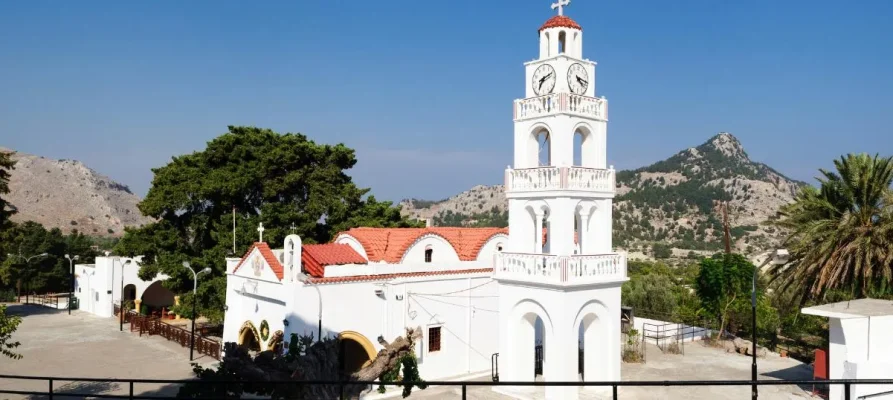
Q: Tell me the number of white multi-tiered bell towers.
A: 1